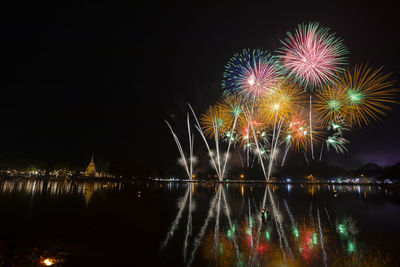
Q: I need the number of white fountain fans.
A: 3